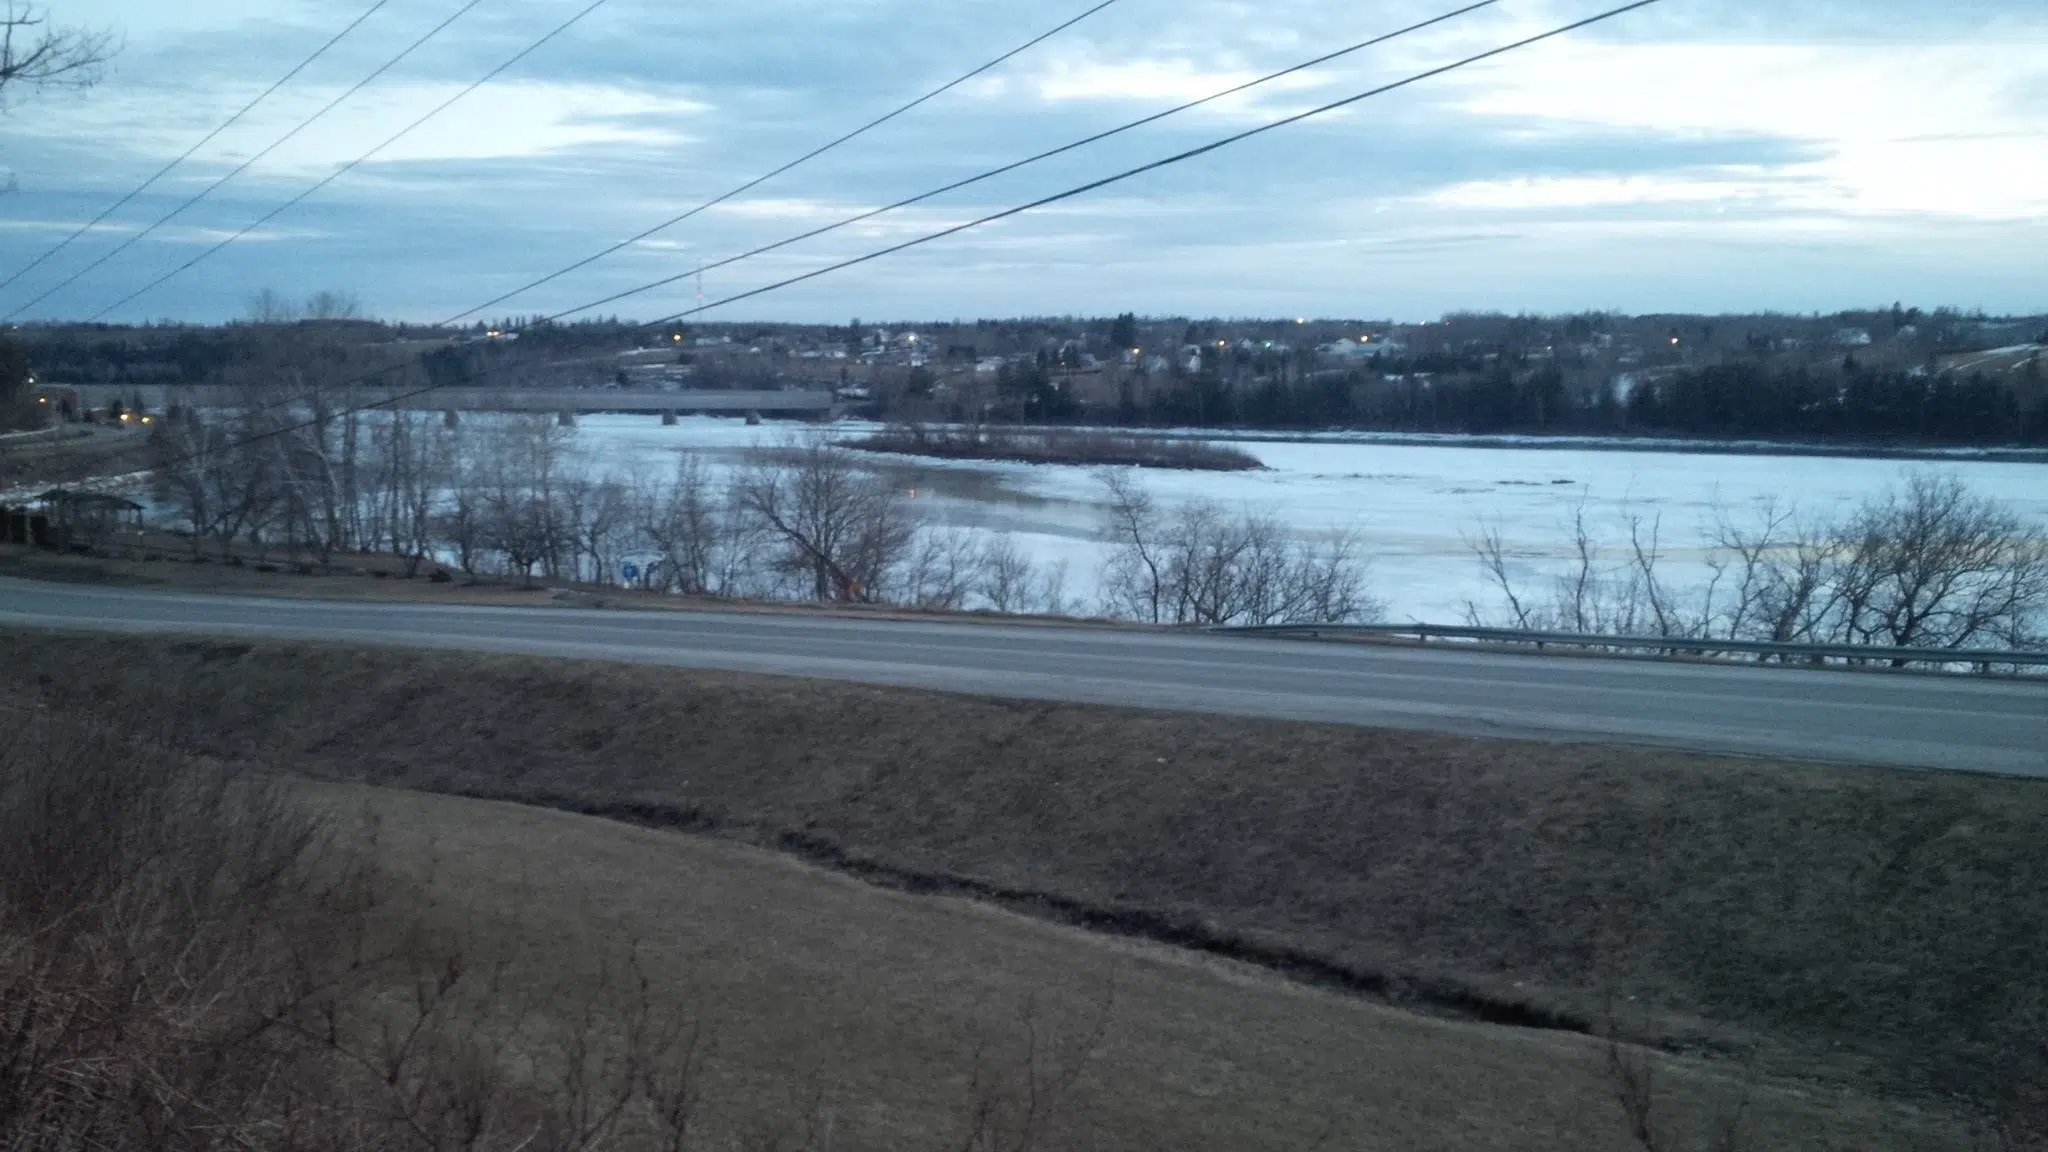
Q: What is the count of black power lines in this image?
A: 6